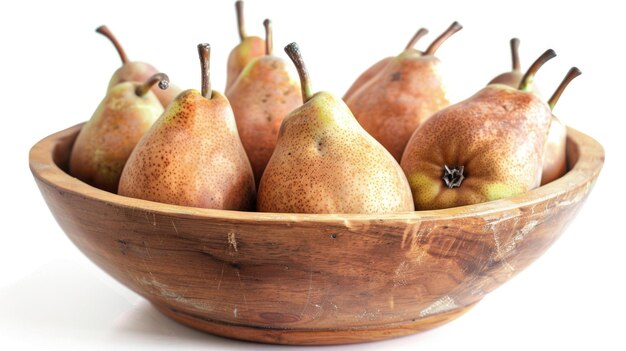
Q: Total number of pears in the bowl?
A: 11